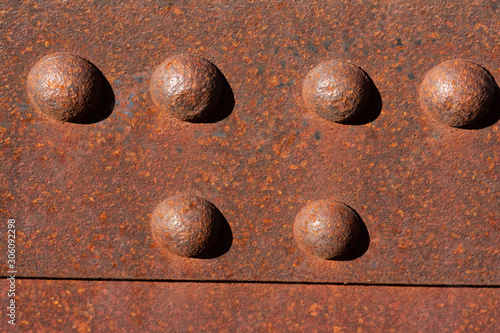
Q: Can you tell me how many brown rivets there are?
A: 6